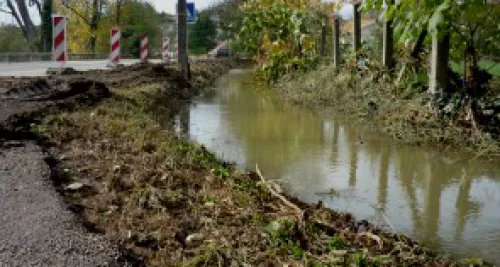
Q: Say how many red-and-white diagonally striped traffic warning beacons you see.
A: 4